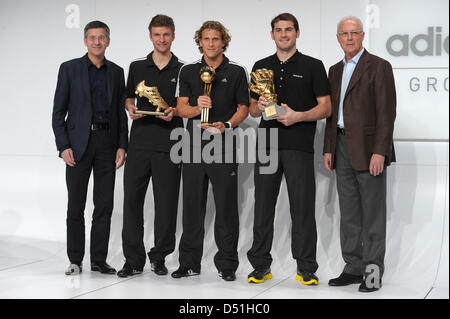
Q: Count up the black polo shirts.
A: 3